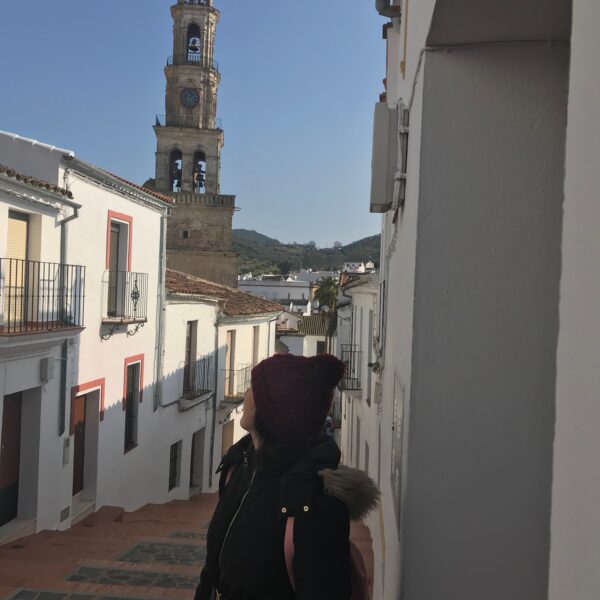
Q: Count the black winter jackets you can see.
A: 1